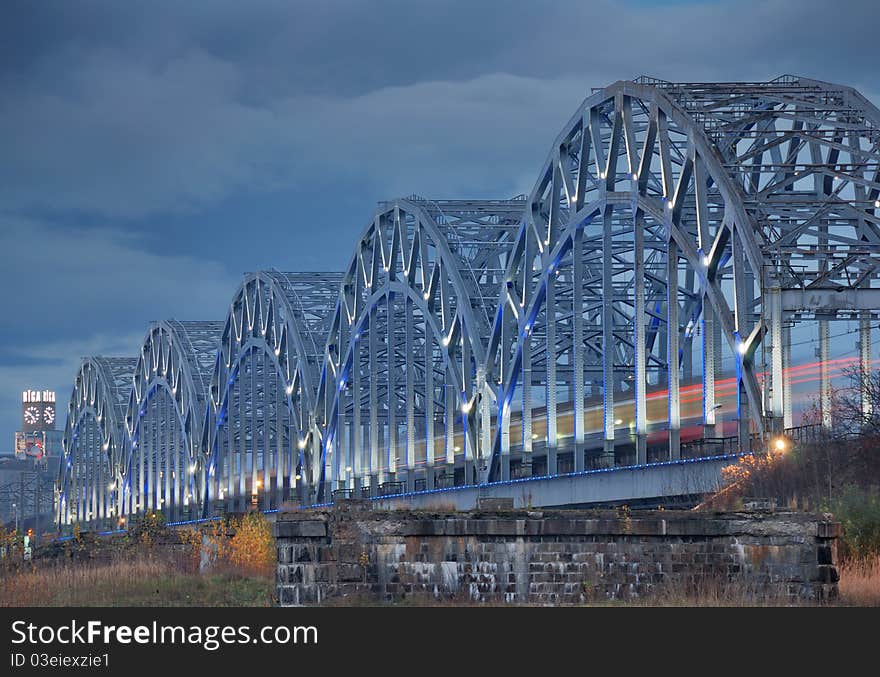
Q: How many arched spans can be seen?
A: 5